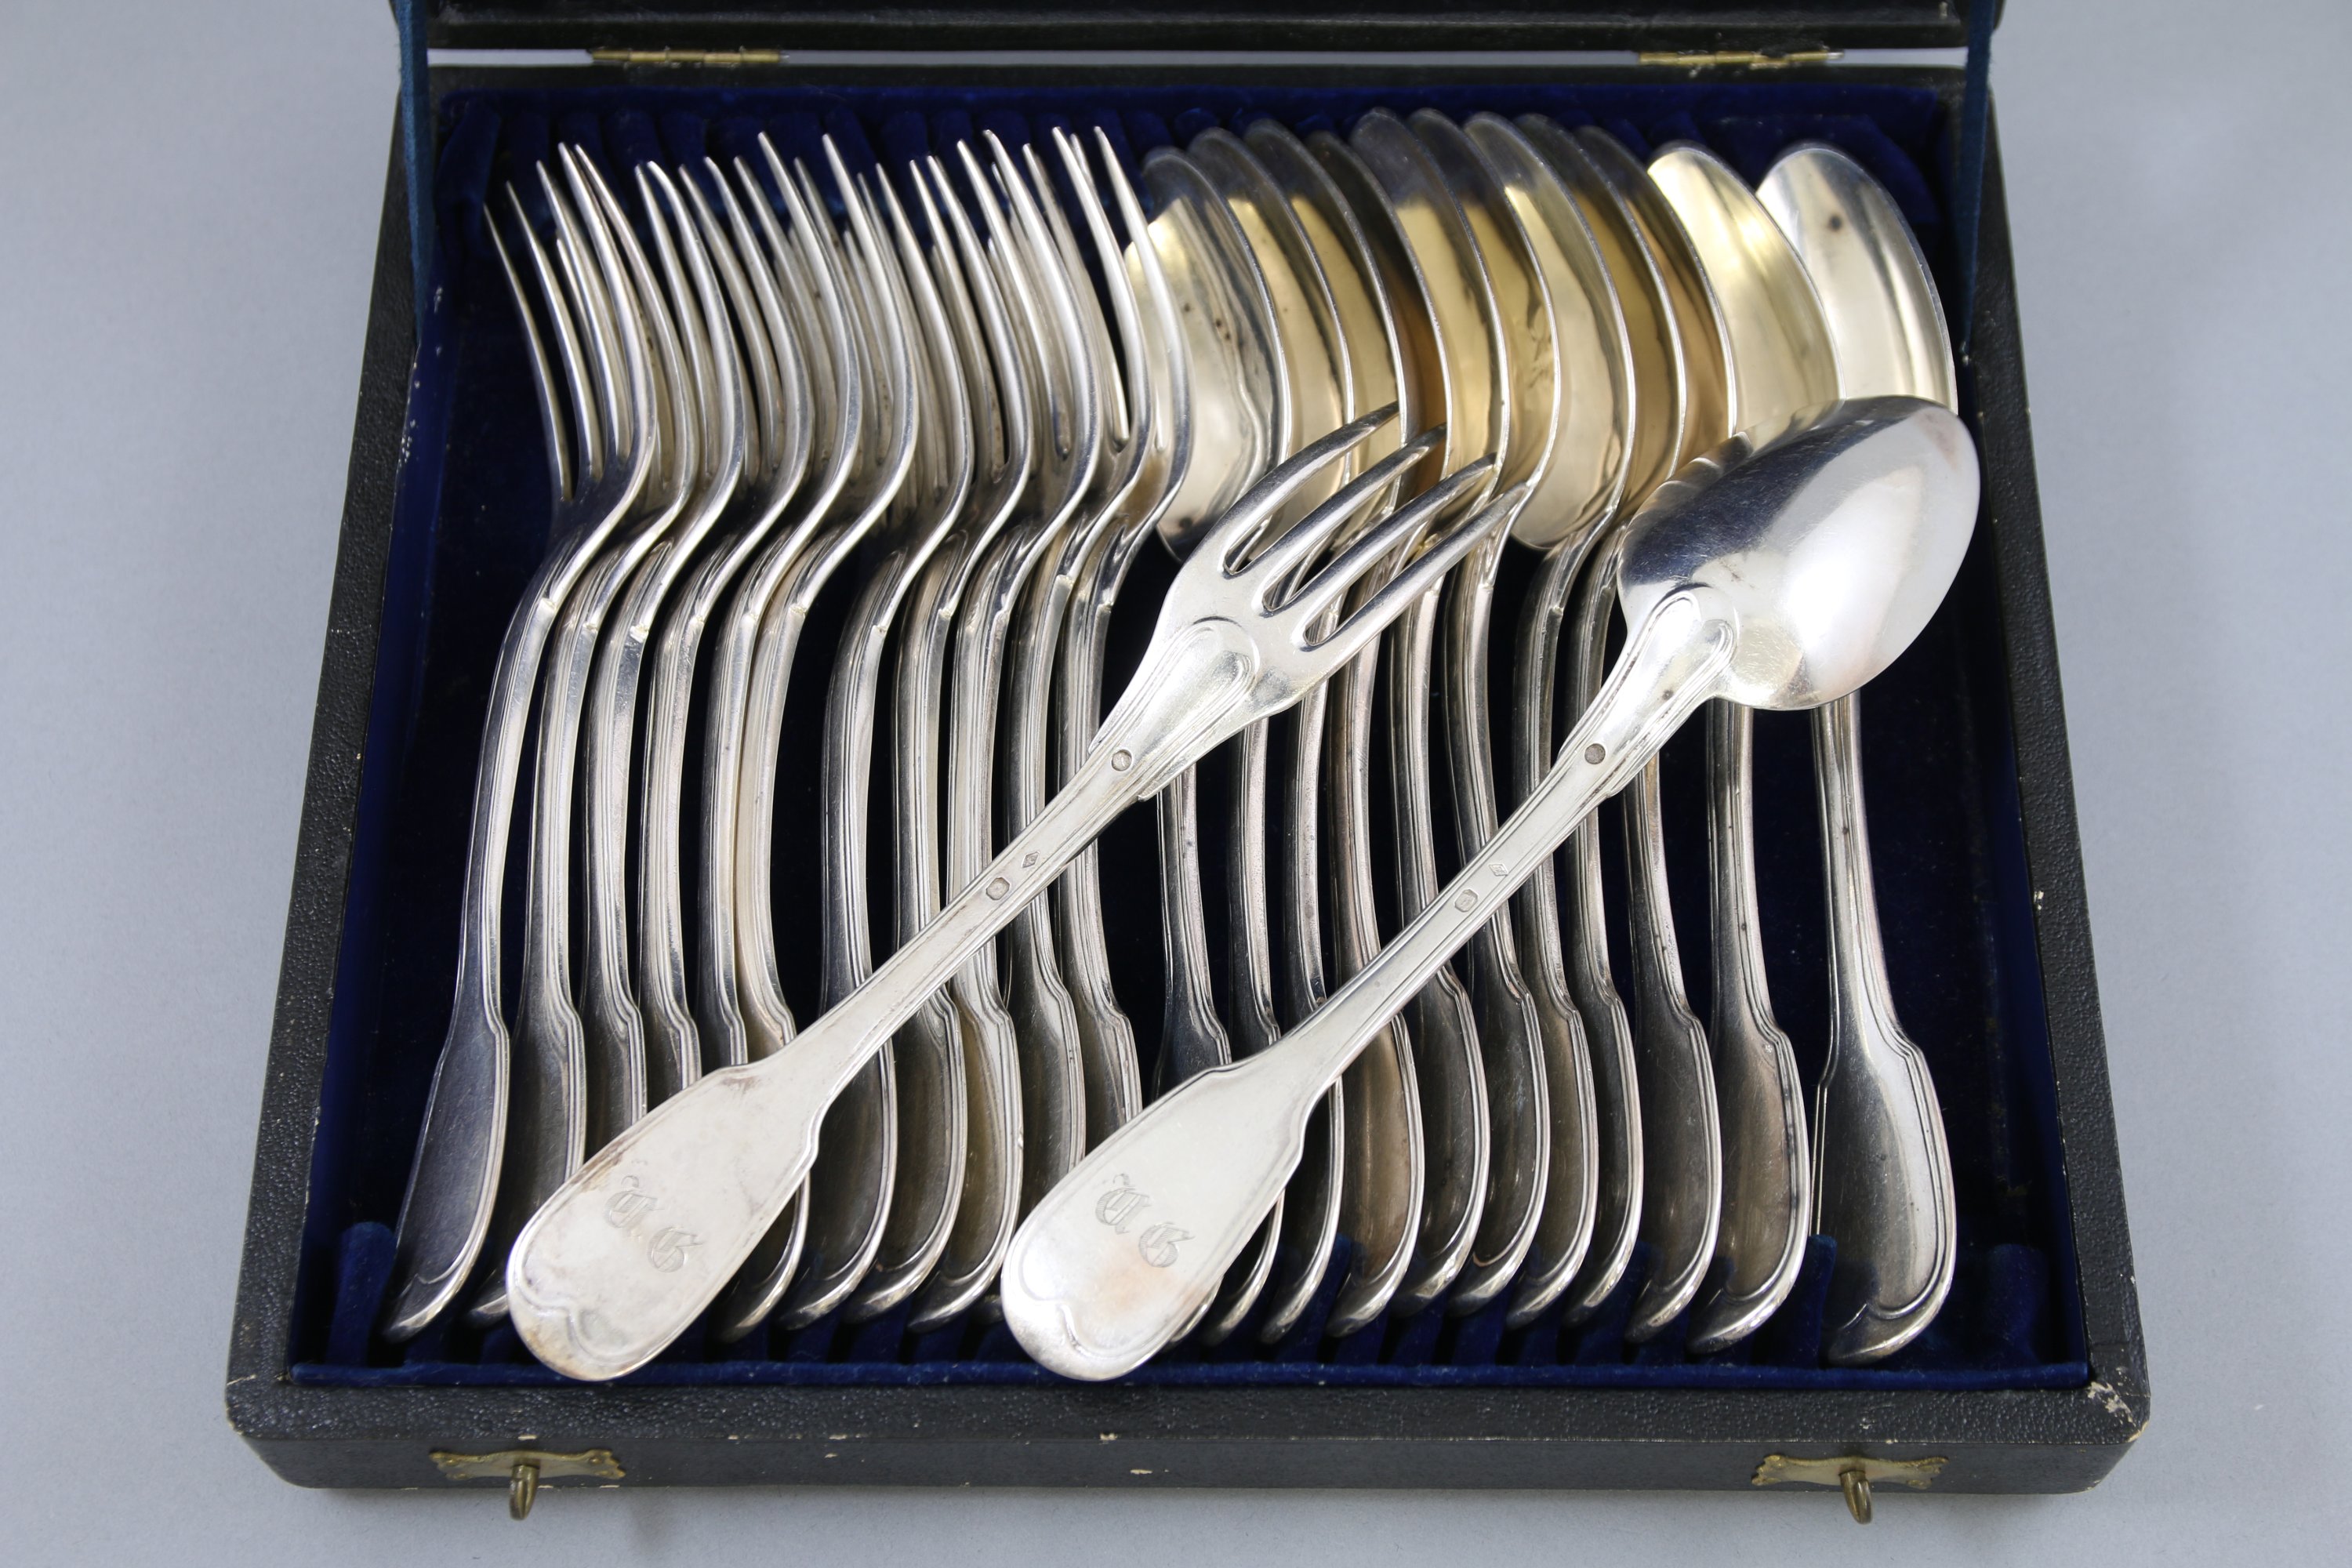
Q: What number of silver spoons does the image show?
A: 12